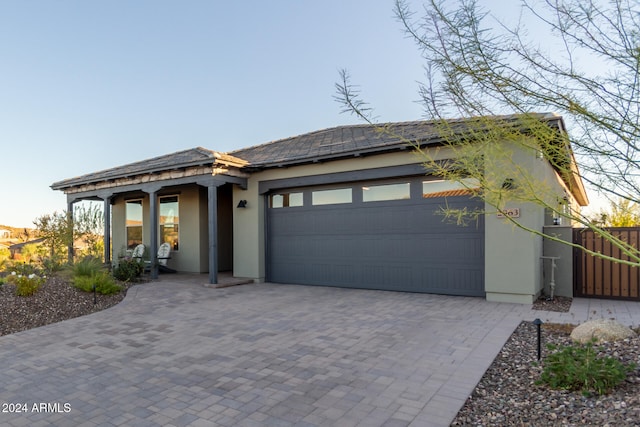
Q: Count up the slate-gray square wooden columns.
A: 4